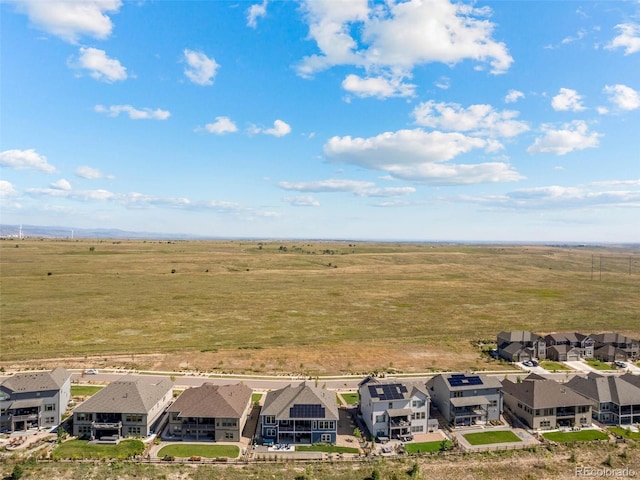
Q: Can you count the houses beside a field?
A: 11